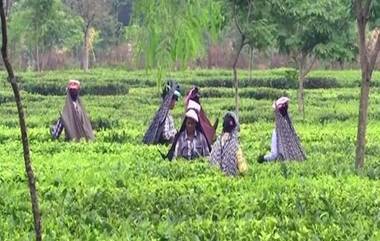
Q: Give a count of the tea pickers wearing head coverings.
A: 6